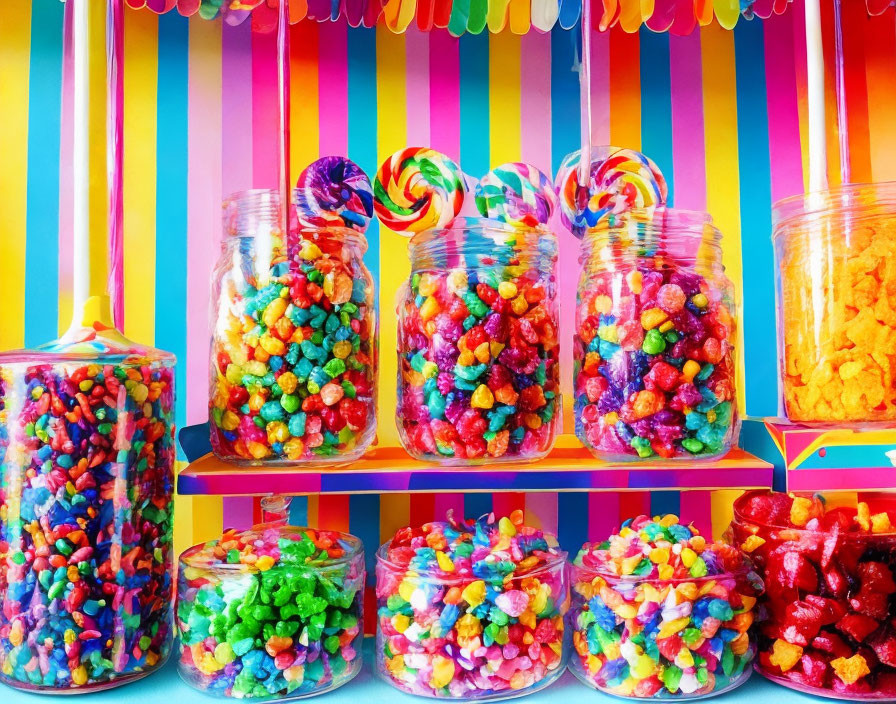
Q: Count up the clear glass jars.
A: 9